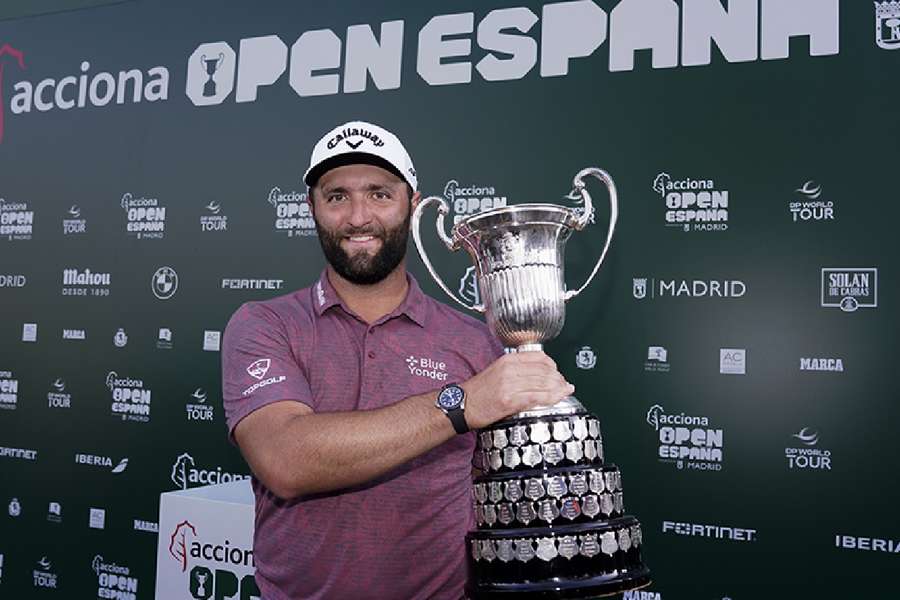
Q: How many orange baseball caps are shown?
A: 0